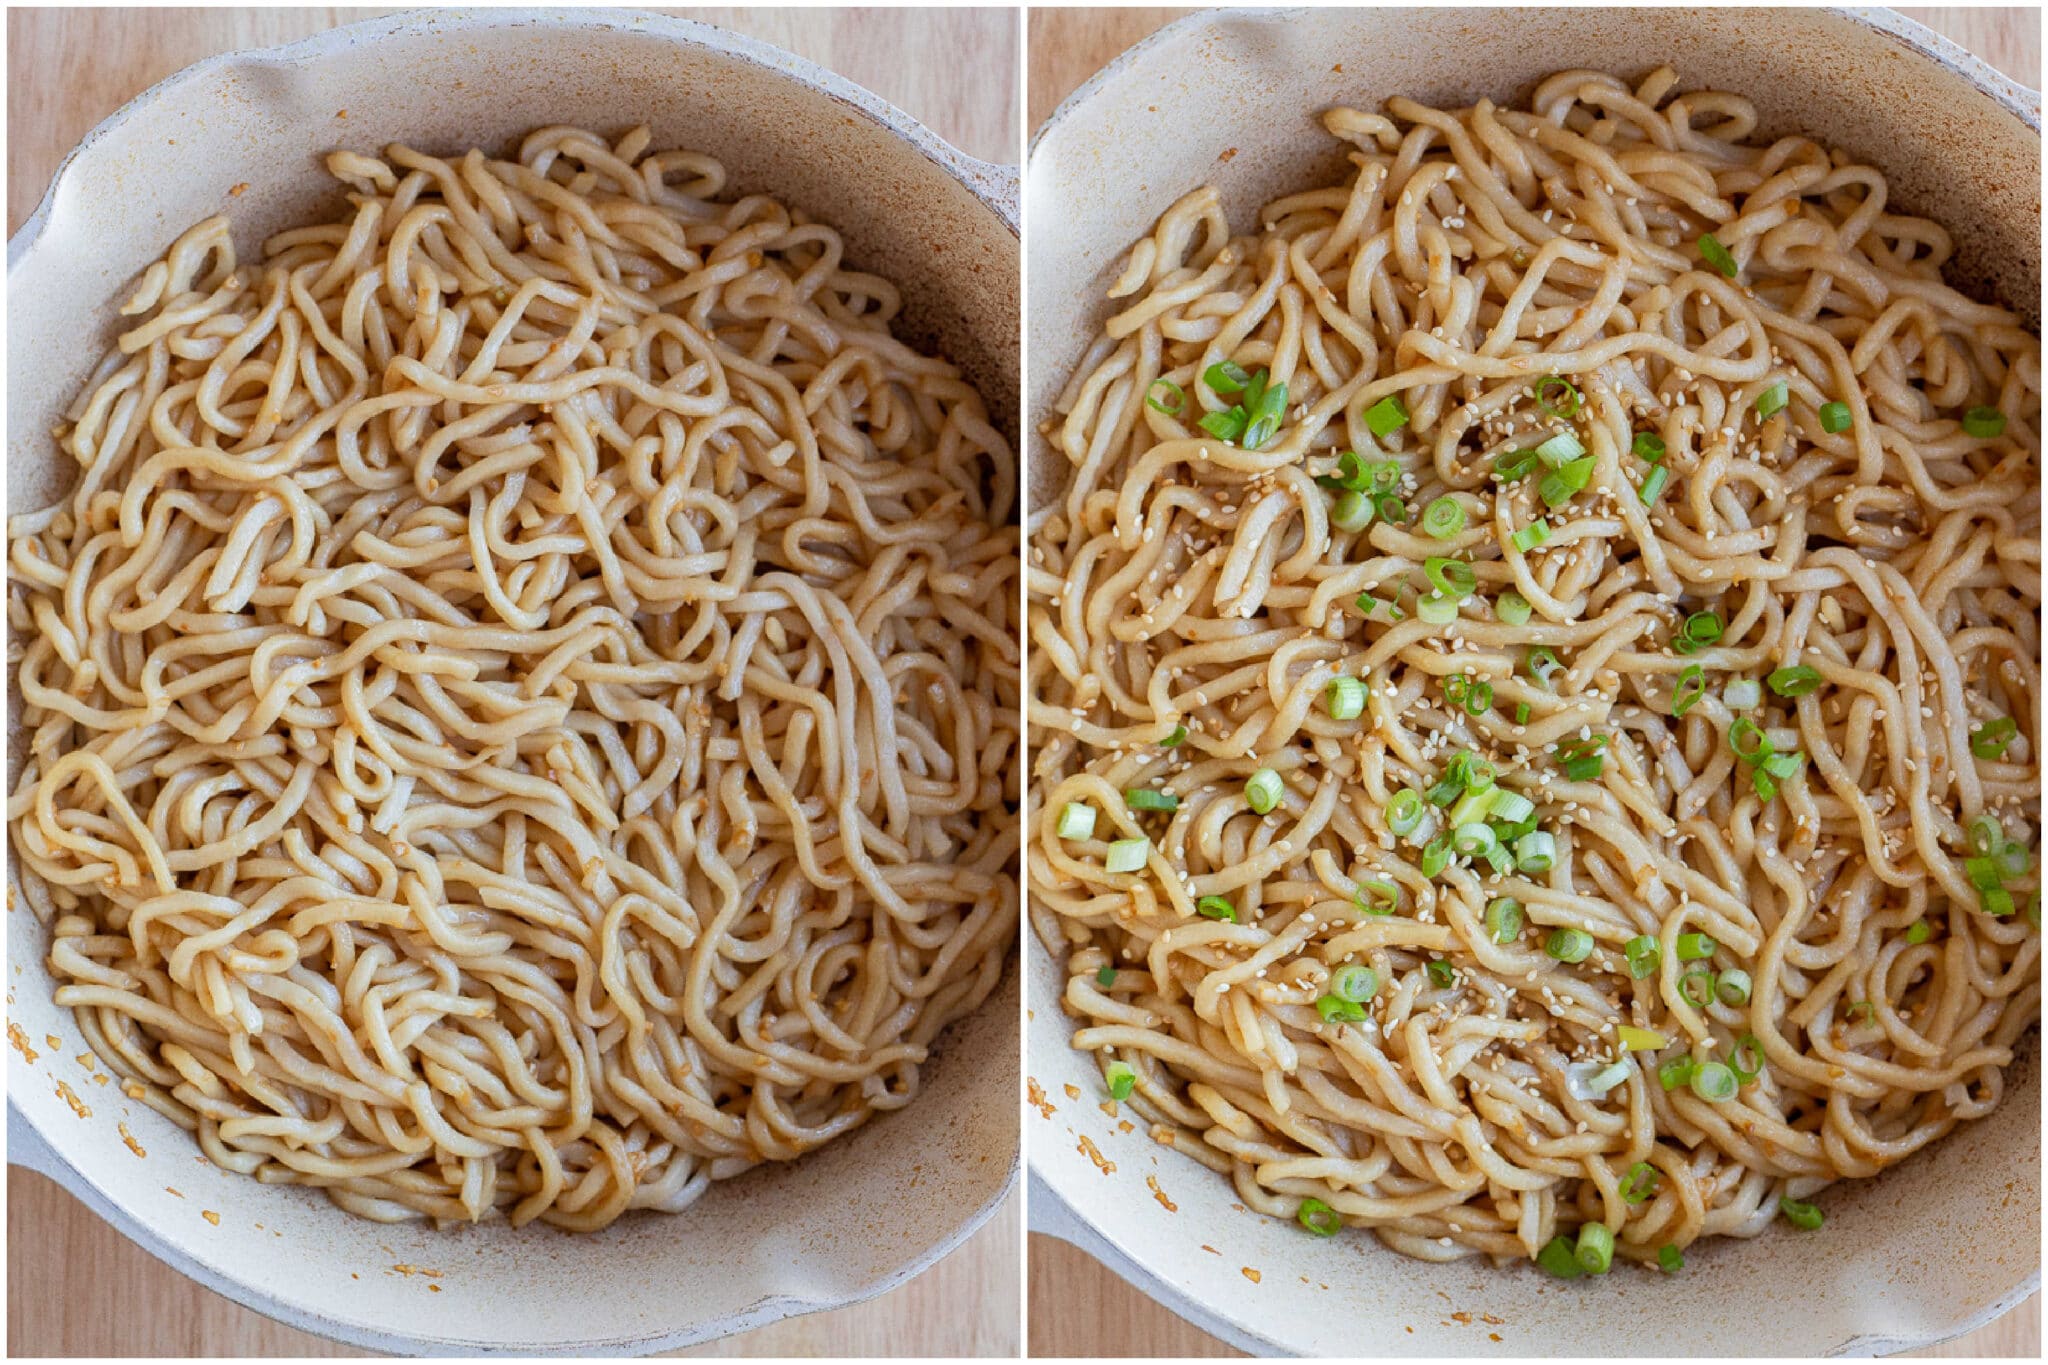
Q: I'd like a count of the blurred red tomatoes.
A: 0